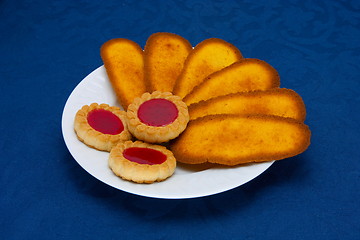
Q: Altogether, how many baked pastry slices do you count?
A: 6